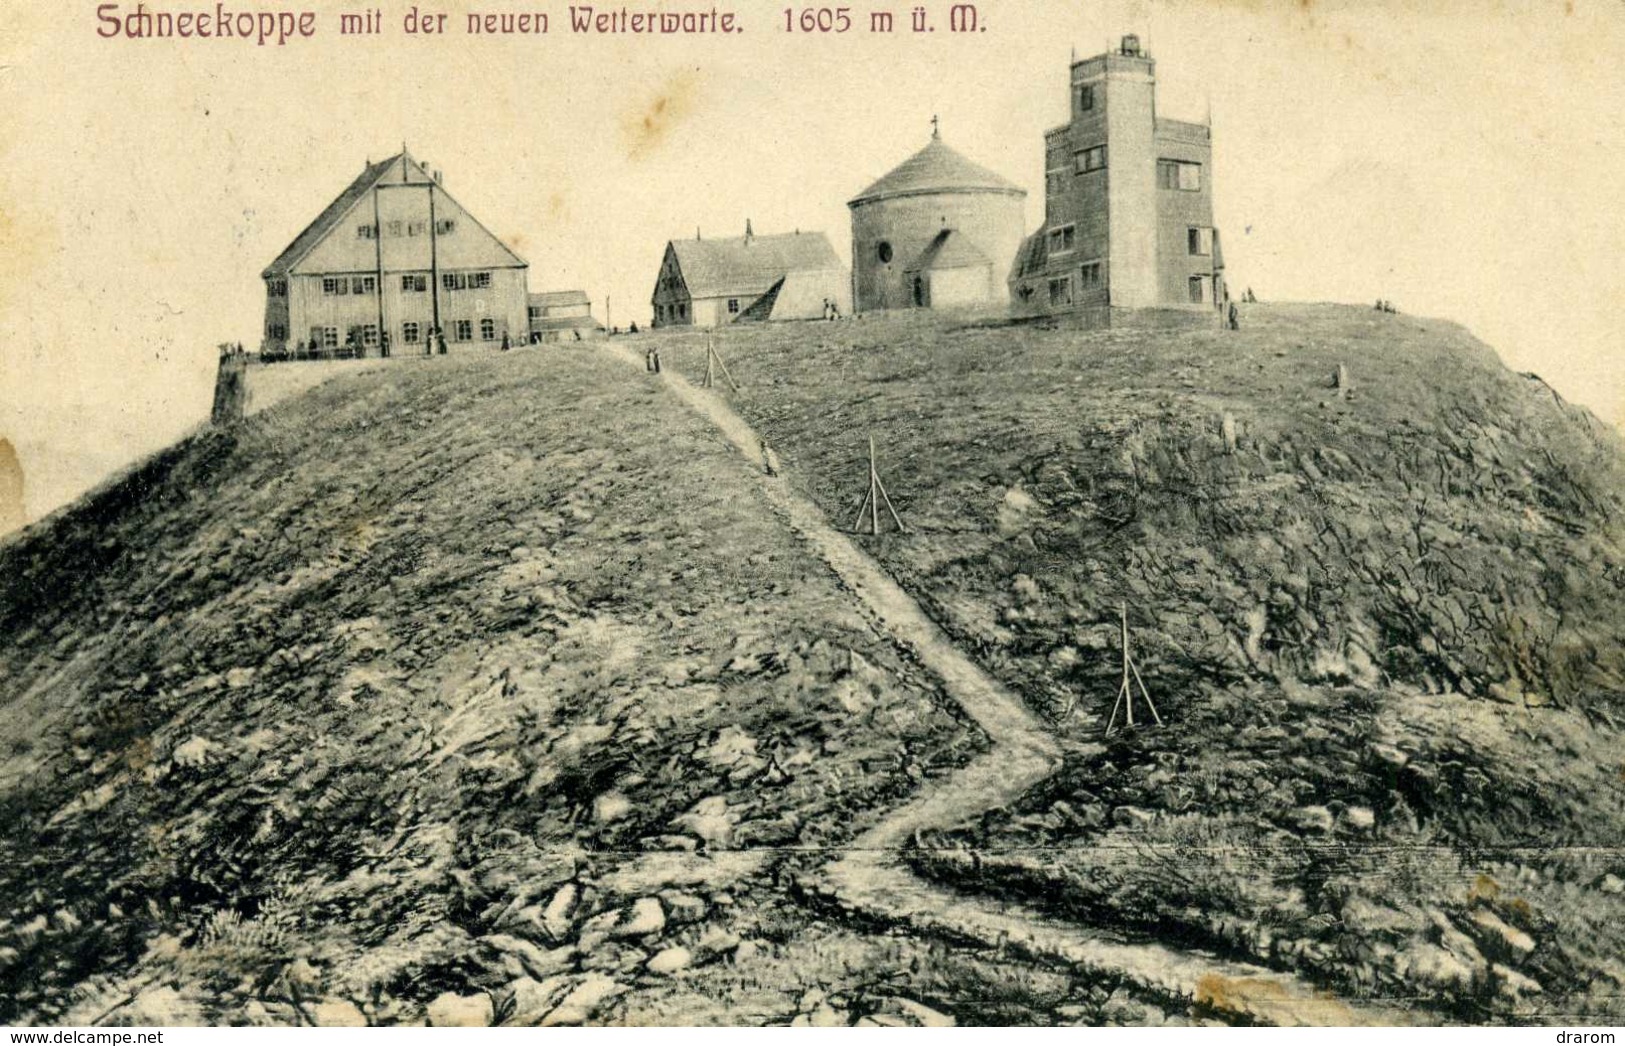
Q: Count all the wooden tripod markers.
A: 3